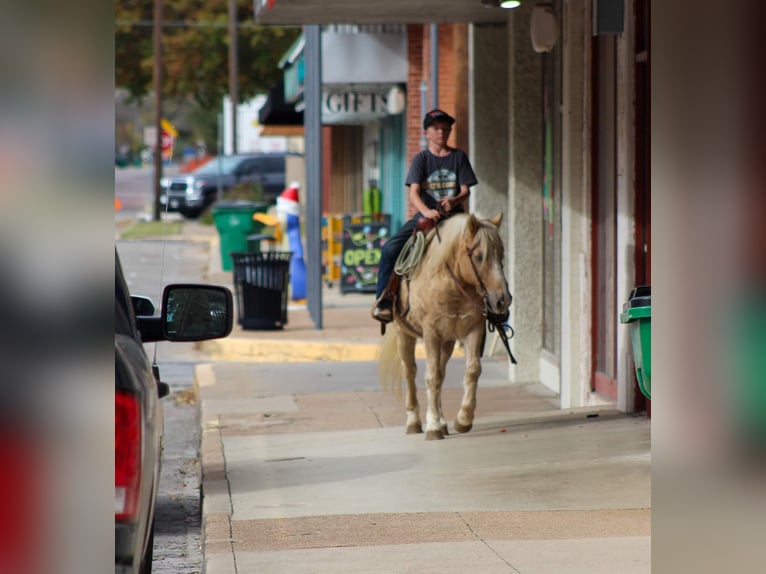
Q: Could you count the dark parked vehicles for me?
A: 2